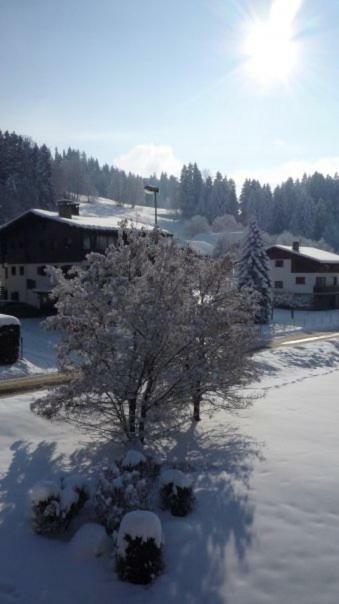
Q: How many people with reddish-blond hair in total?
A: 0